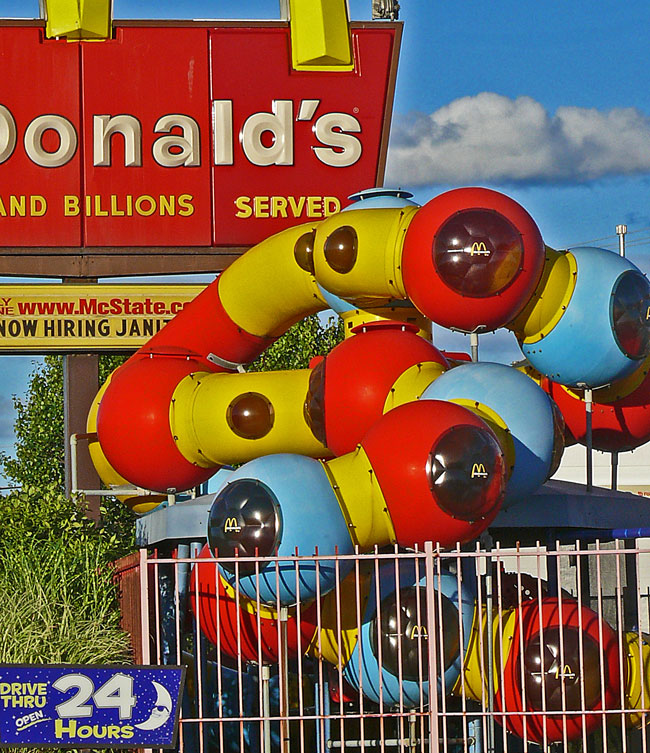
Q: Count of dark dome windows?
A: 11